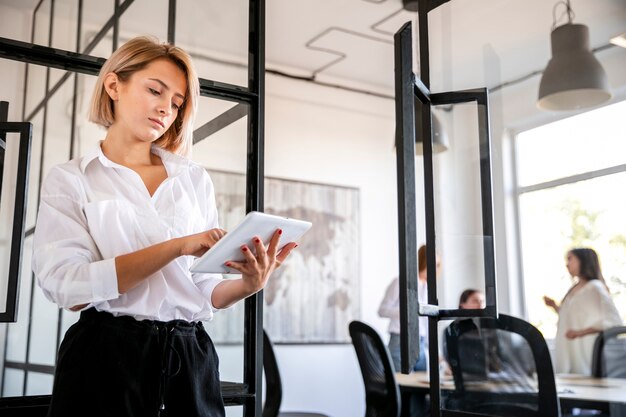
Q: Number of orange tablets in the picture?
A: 0